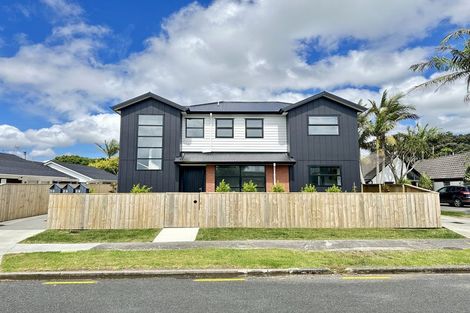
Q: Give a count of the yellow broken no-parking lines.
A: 3